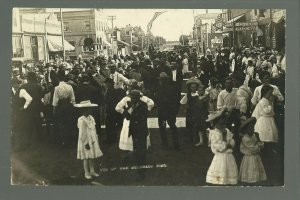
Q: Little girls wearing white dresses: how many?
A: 4